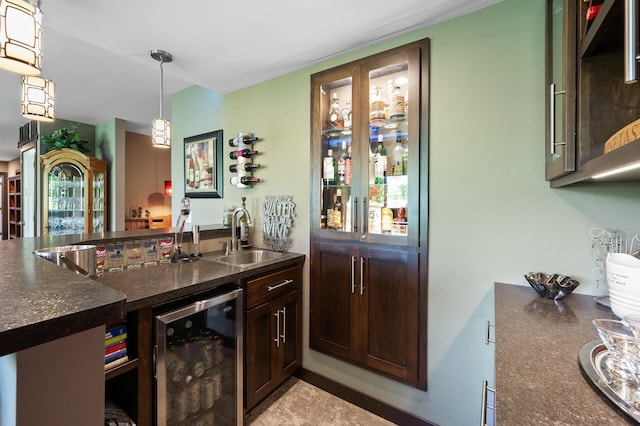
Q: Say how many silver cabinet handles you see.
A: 11